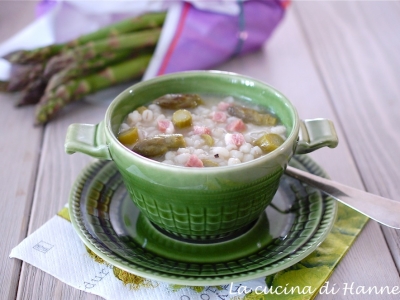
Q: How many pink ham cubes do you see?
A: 7